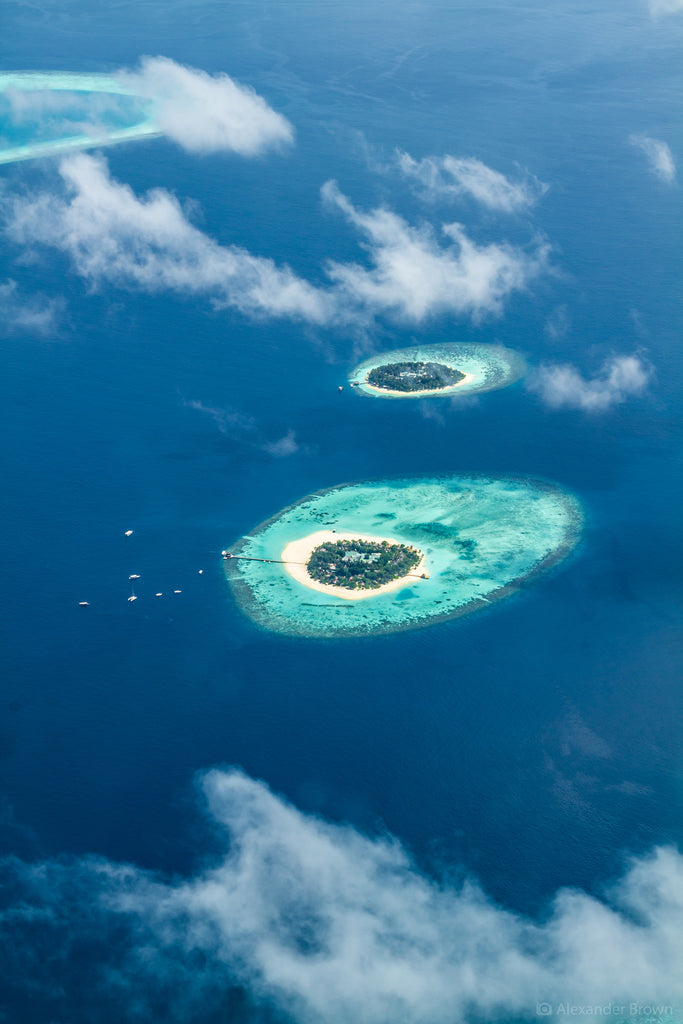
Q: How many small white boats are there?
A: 7